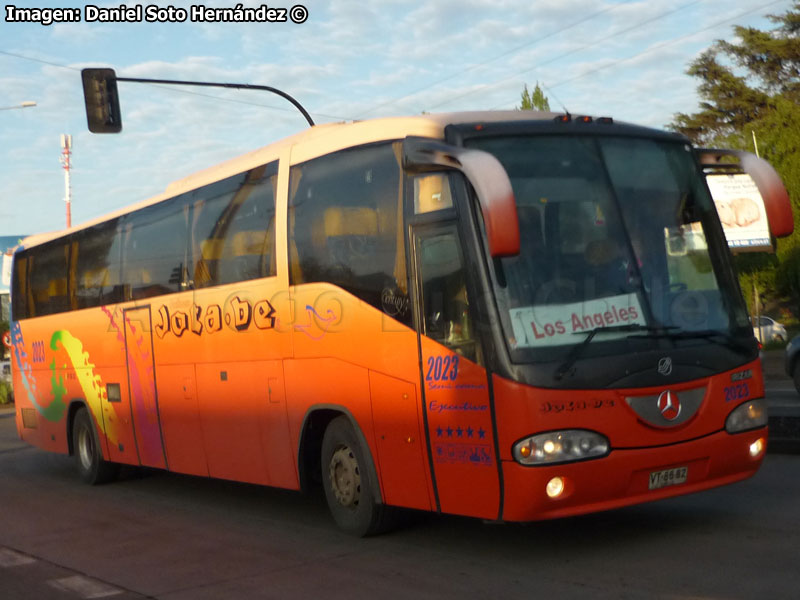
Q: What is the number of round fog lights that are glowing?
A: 2